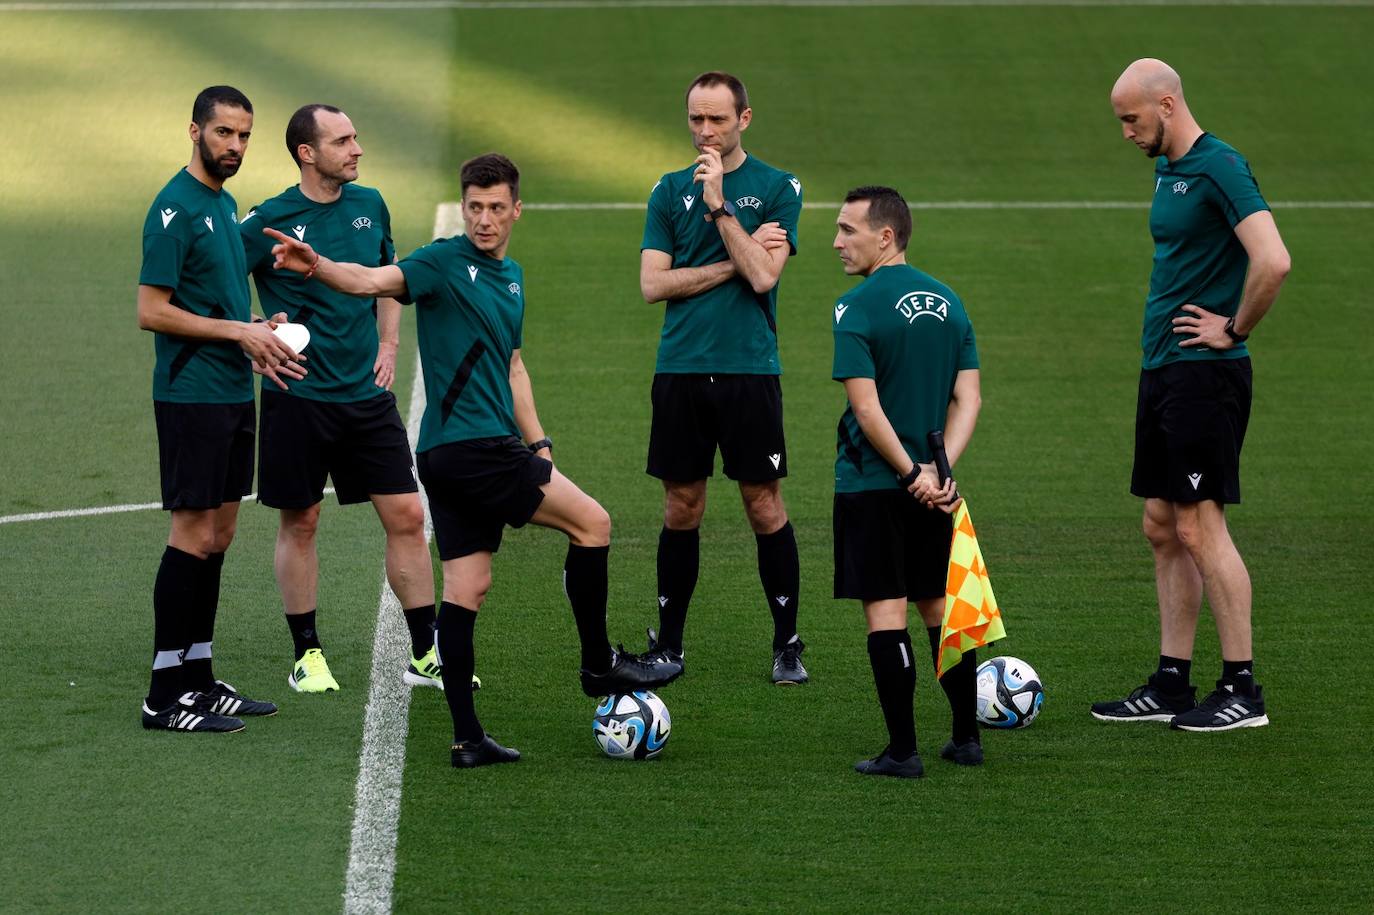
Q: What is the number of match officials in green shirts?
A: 6